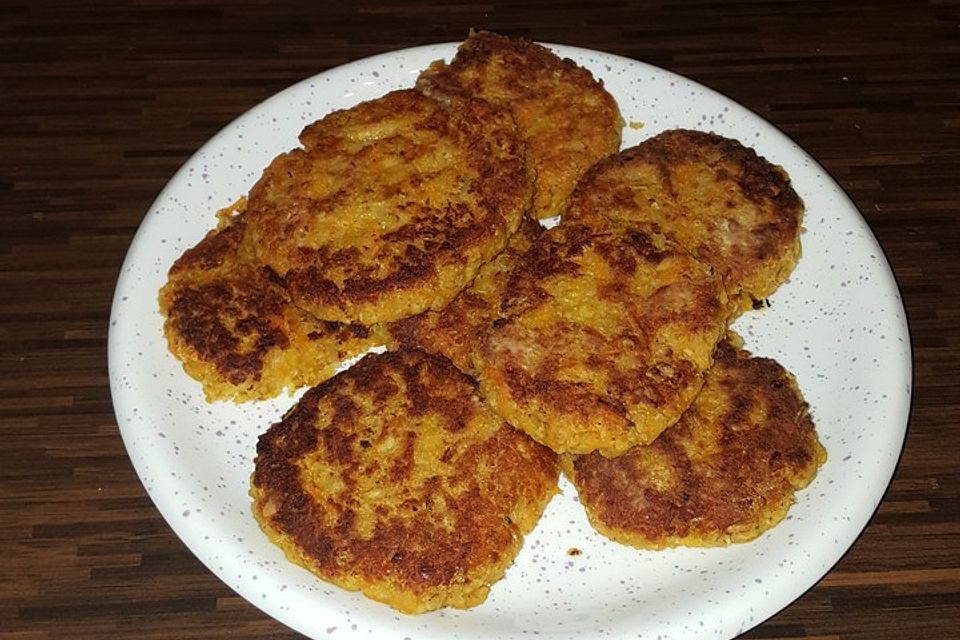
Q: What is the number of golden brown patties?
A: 8